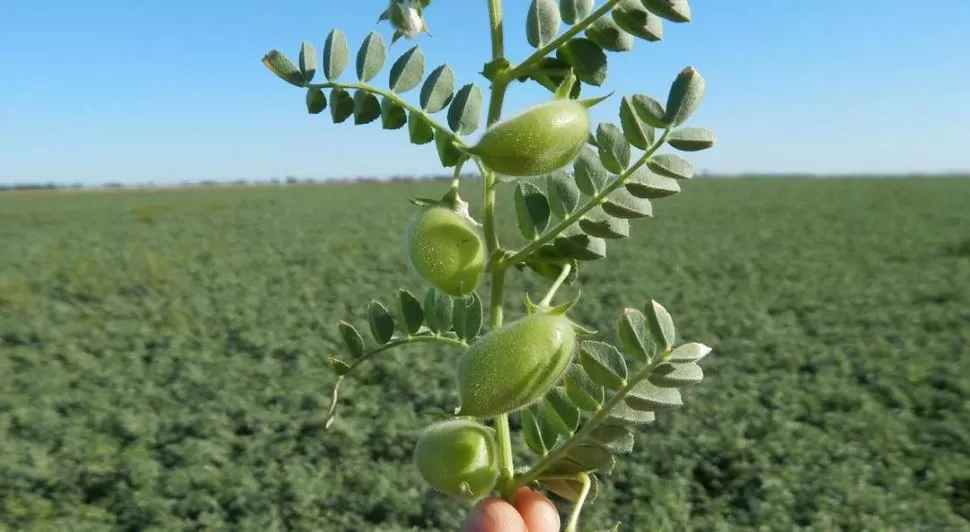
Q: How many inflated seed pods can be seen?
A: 4